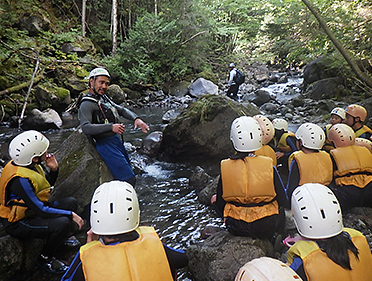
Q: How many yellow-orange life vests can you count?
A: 10